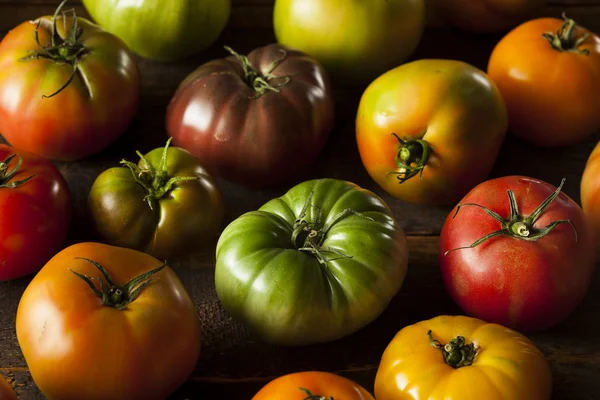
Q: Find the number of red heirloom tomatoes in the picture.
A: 2